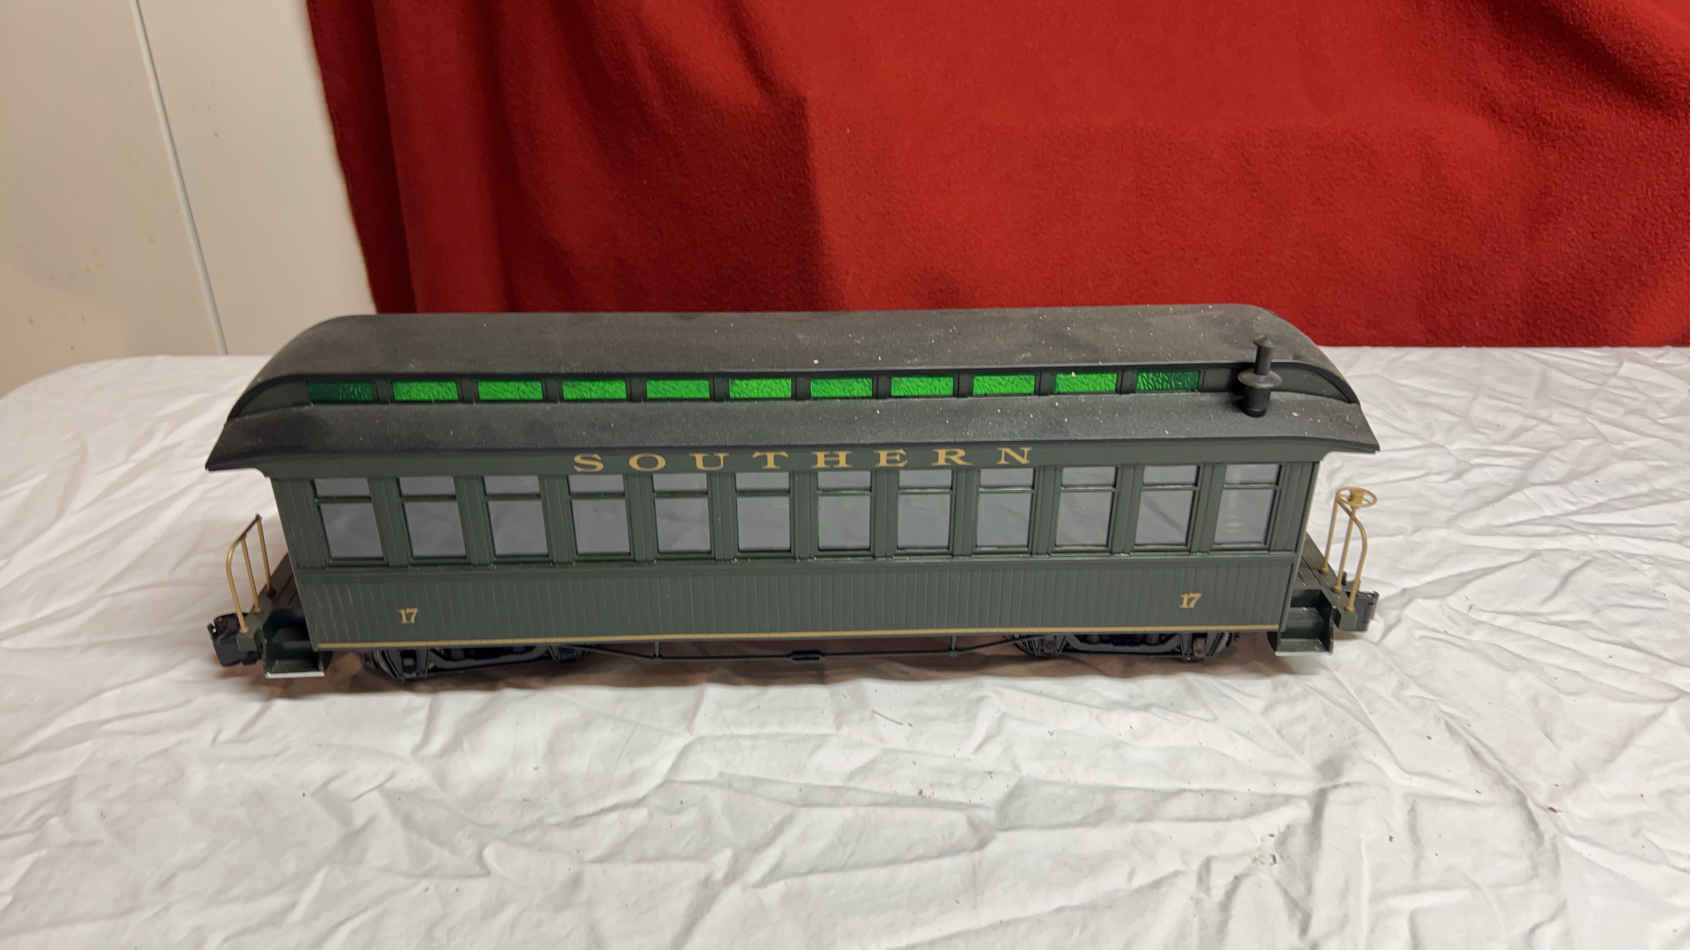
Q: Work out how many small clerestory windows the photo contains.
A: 11